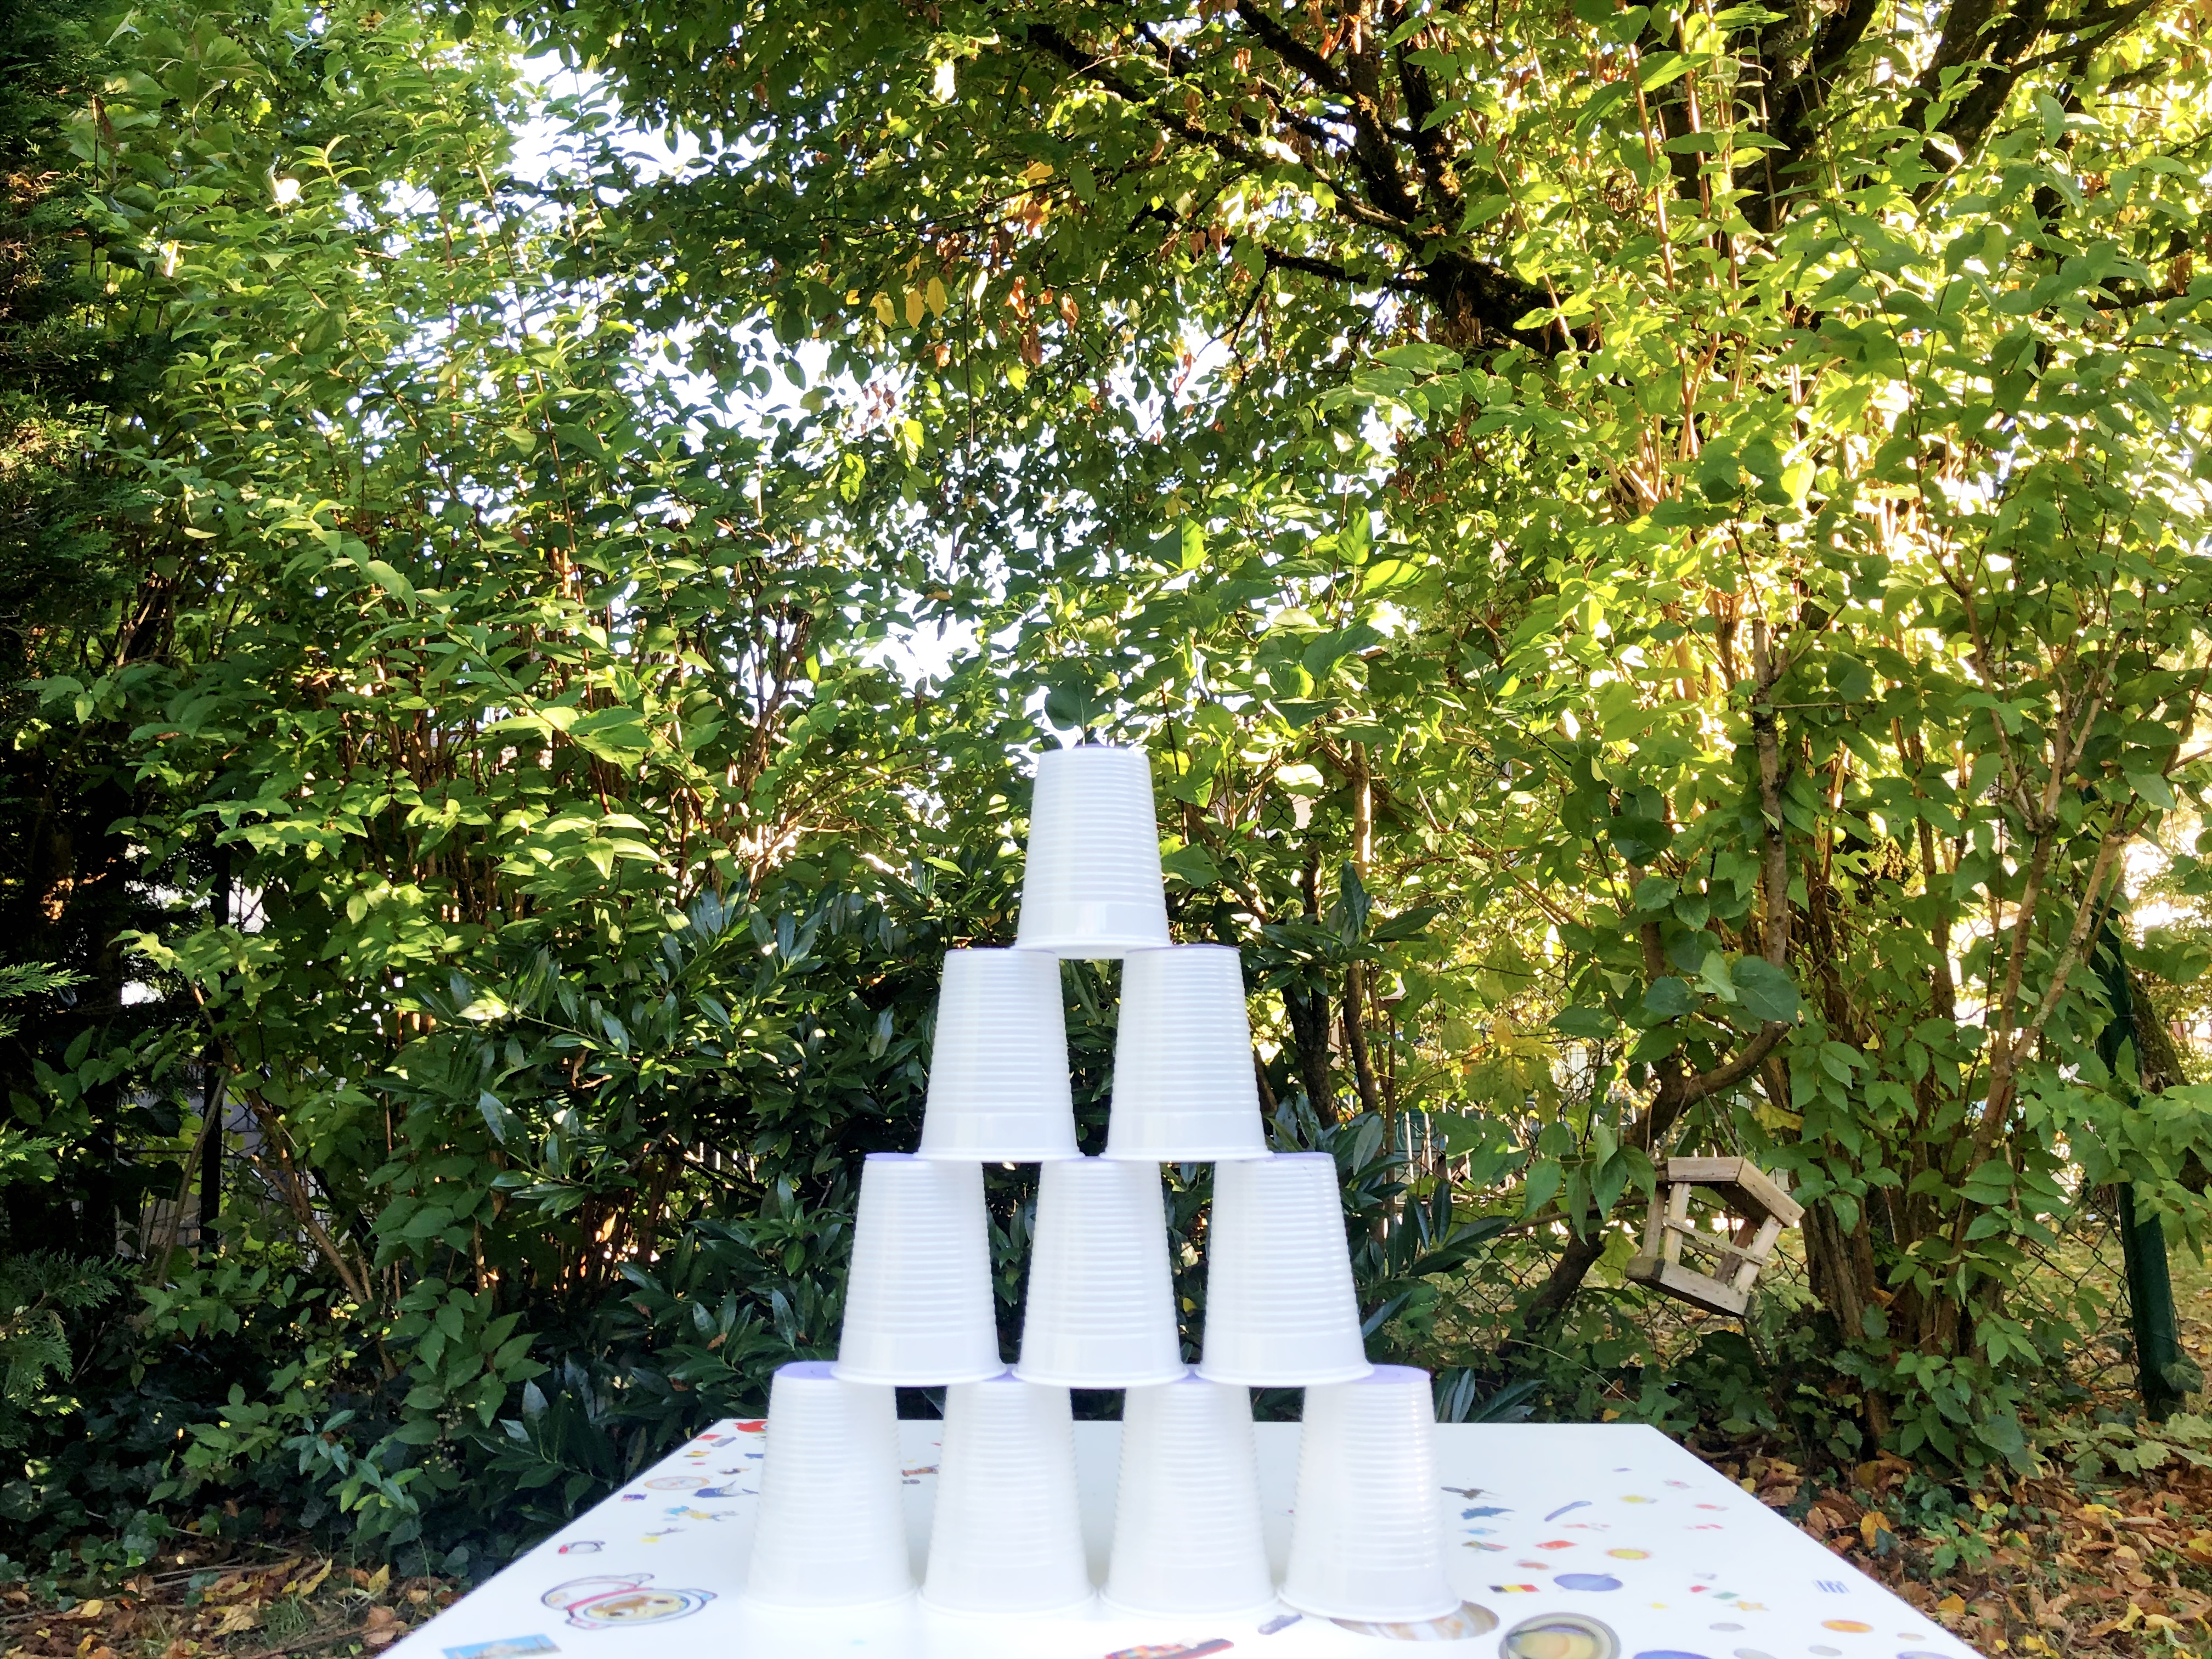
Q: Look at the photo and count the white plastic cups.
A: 10